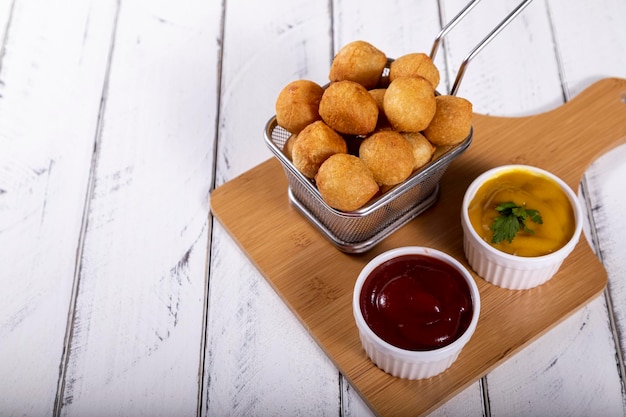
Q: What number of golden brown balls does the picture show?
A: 12